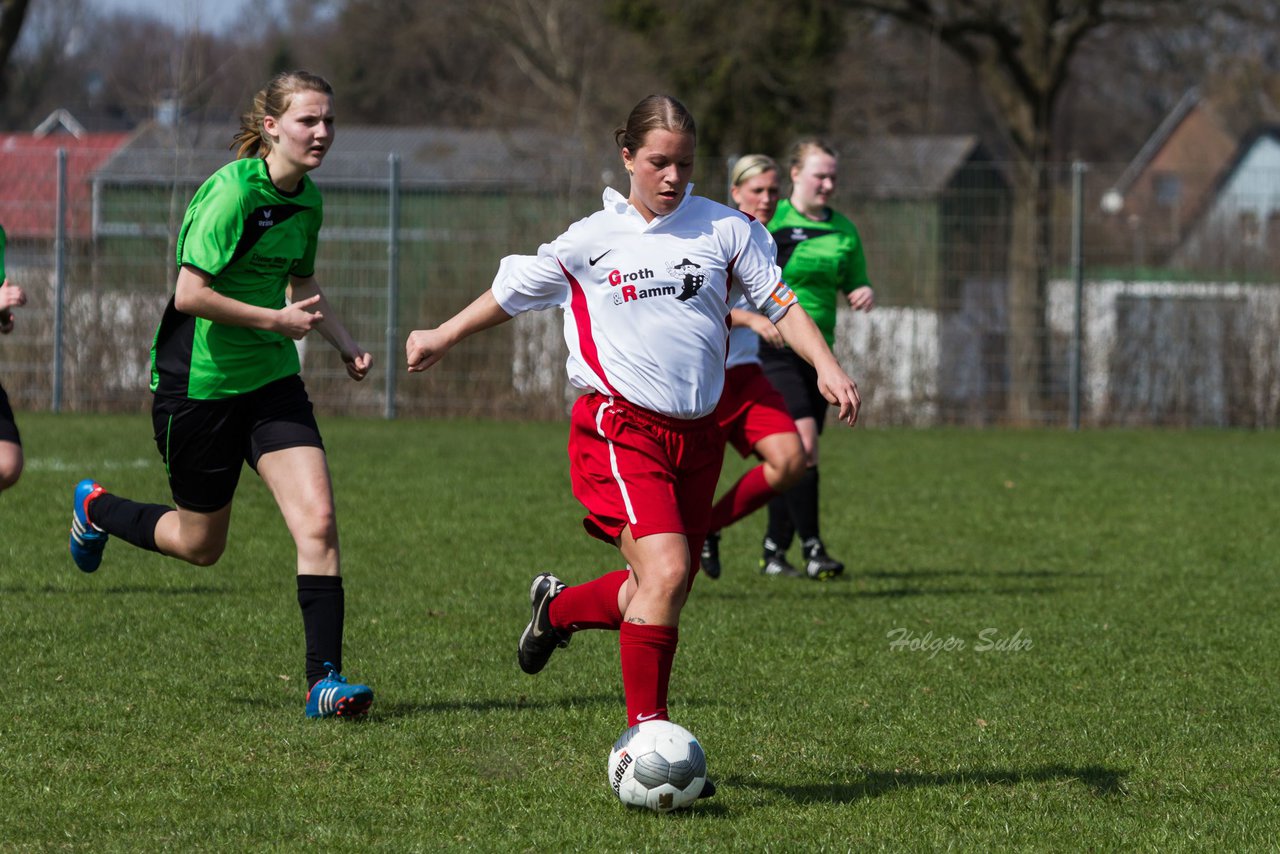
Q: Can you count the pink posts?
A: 0